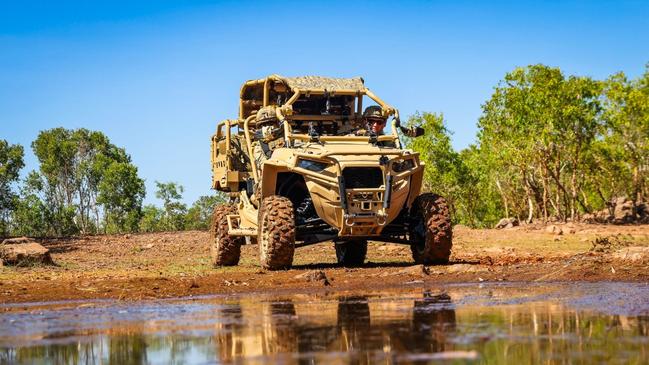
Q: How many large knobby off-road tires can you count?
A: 4